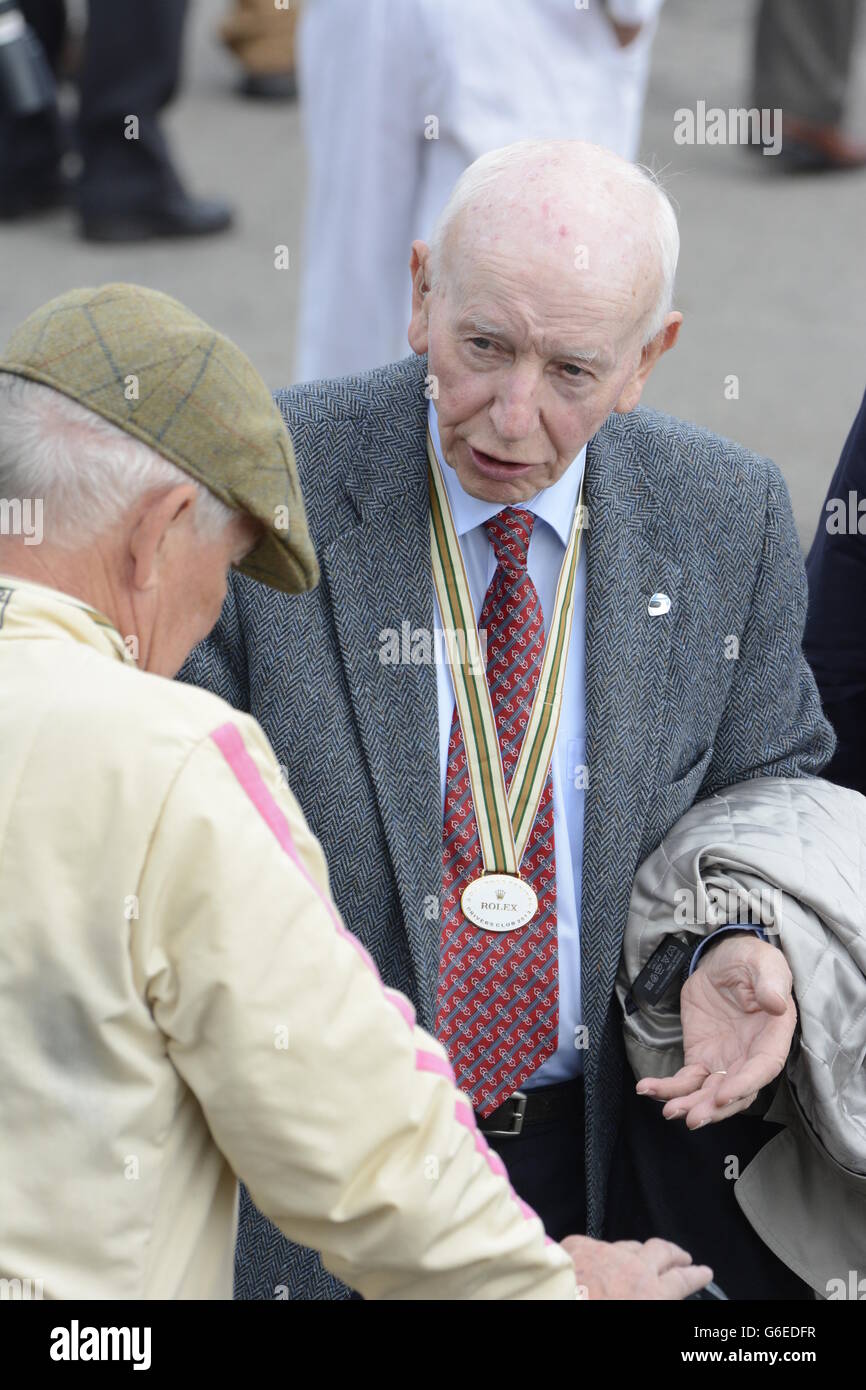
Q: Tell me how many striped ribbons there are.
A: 1